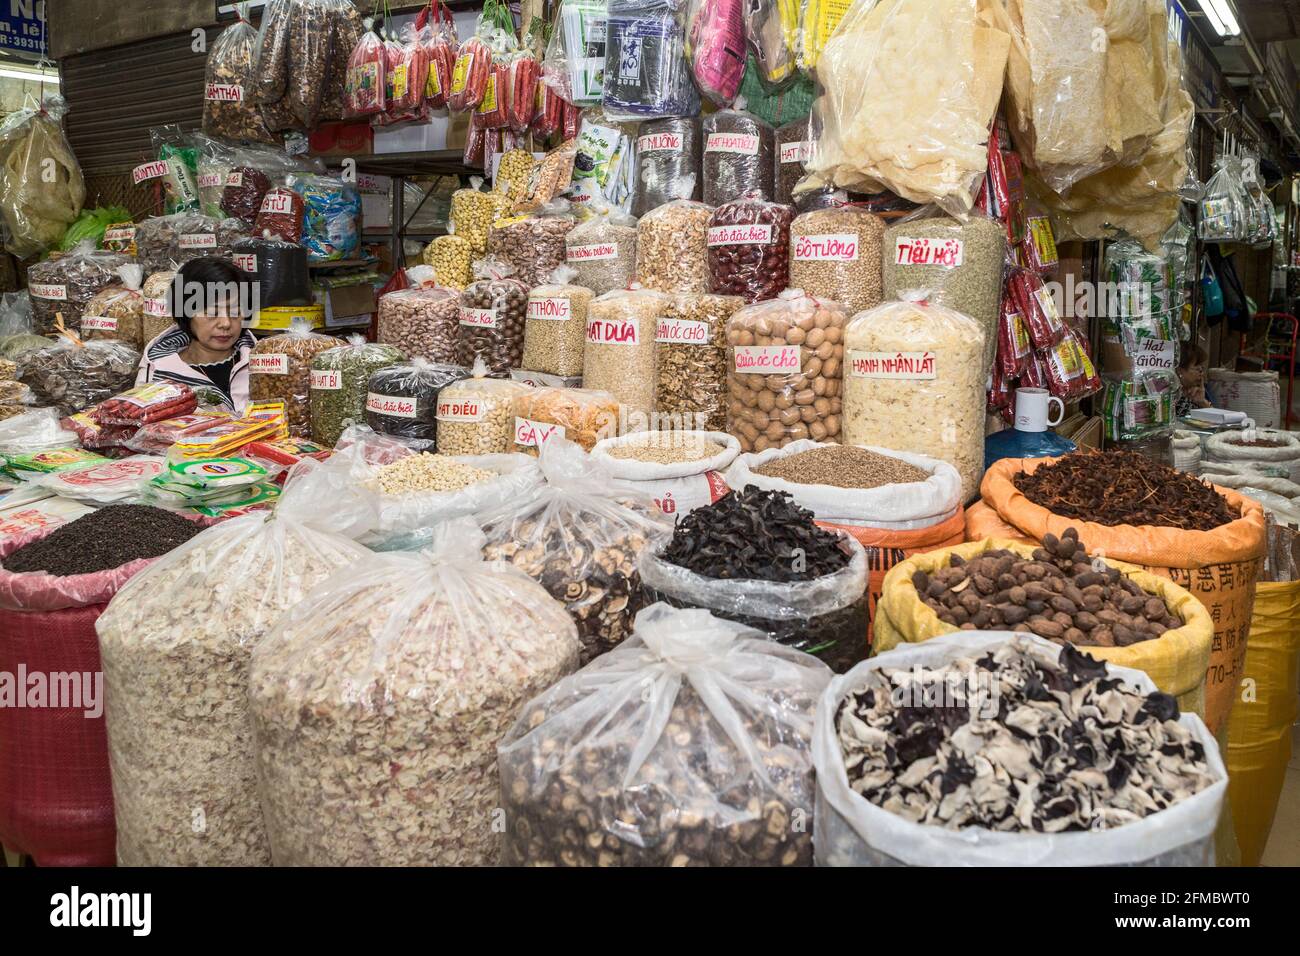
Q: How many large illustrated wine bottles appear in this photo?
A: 0